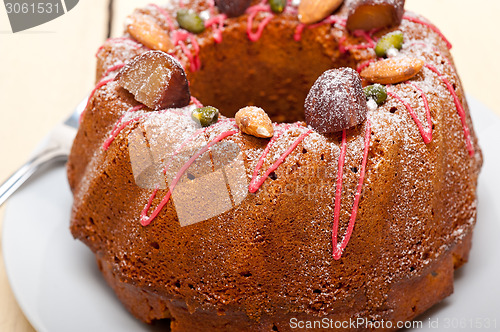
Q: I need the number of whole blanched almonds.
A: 4